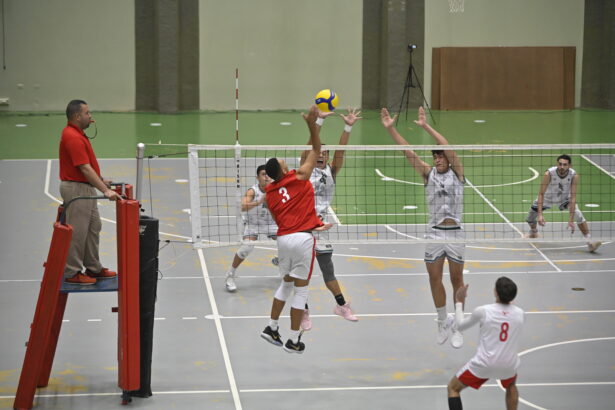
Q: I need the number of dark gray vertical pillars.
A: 3